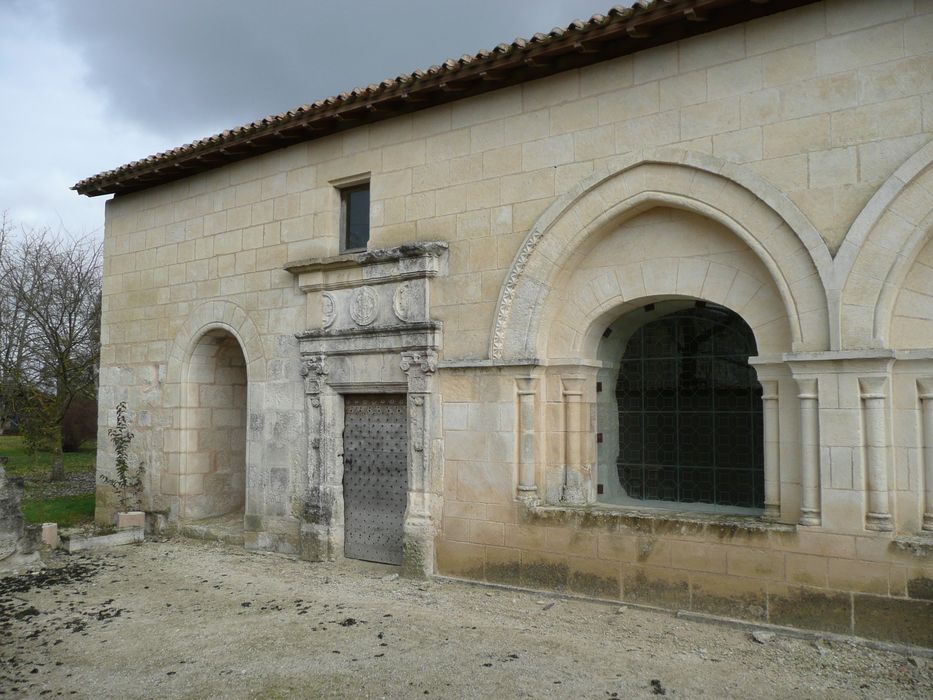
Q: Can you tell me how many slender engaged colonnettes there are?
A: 6